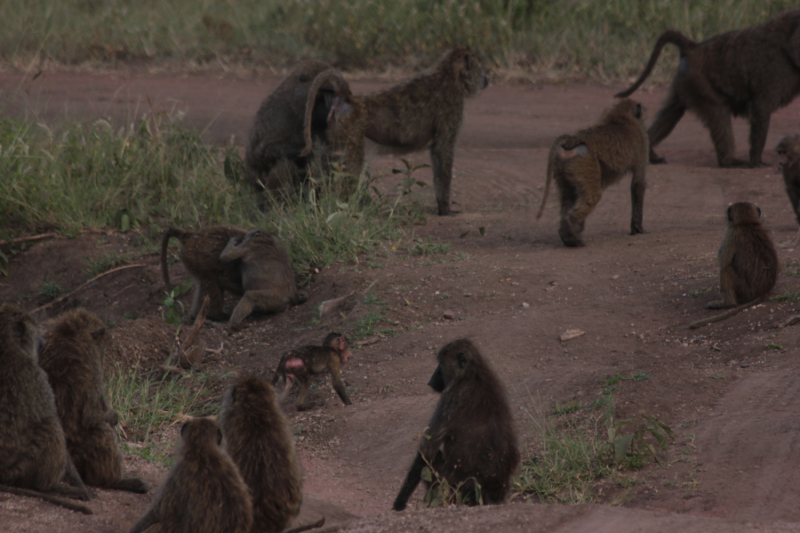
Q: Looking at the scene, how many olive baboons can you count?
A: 14